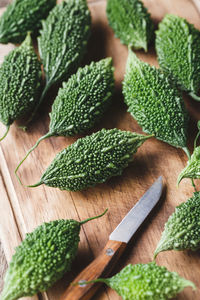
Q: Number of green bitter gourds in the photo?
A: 12